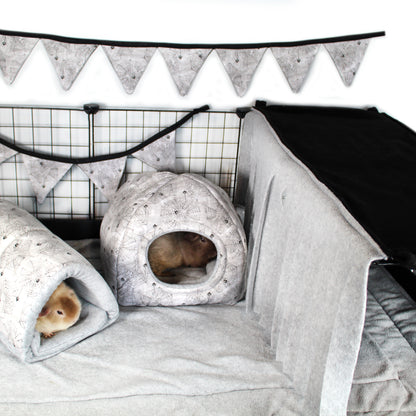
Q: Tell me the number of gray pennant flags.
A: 11